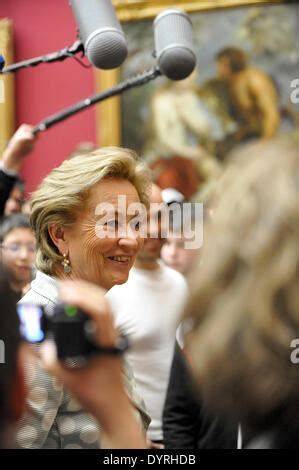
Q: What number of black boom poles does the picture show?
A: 2